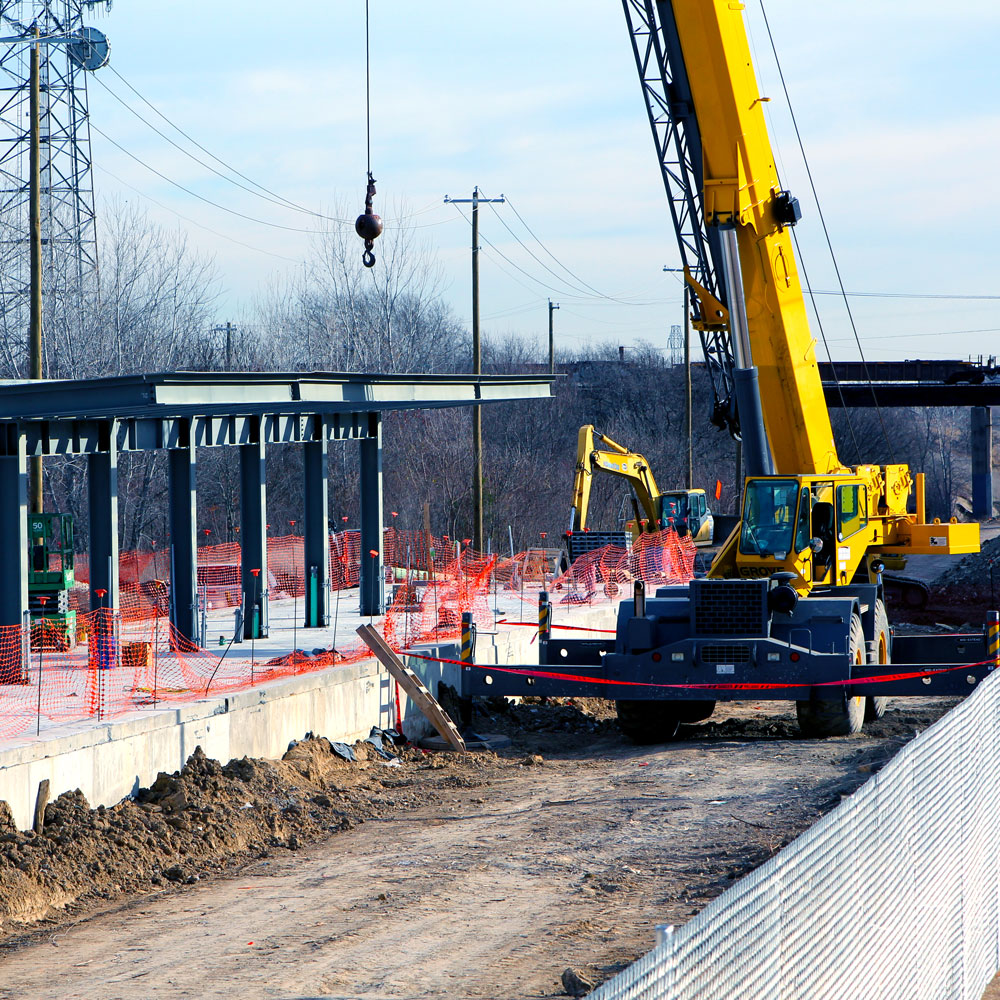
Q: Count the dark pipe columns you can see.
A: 6